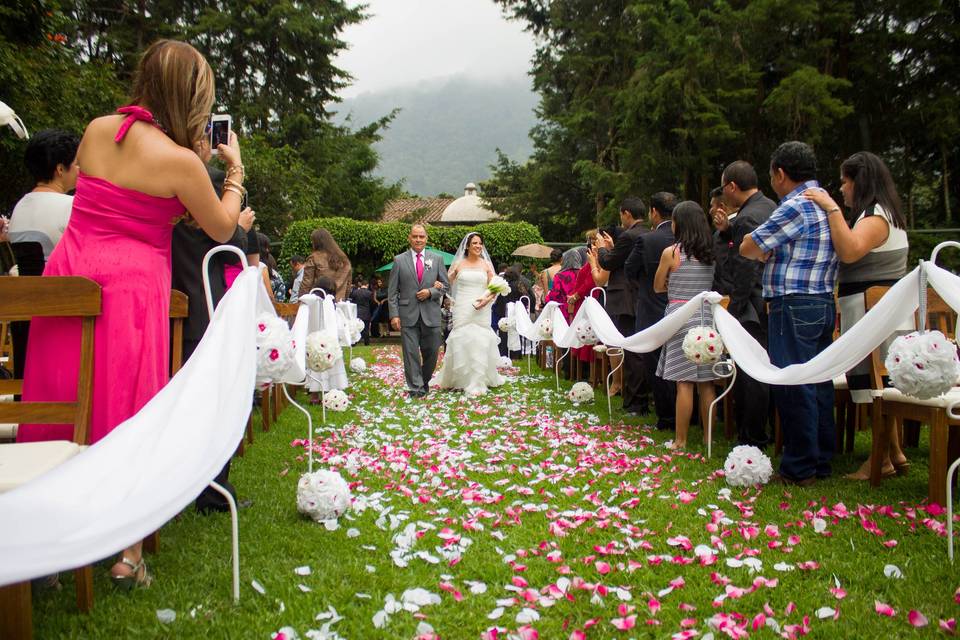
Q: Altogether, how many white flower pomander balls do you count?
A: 14